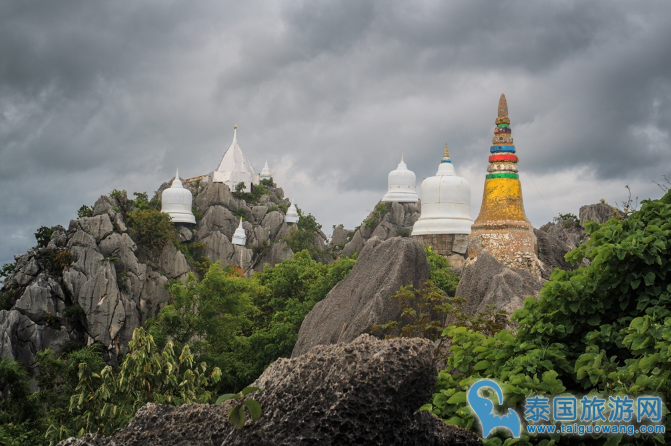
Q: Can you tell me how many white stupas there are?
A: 7